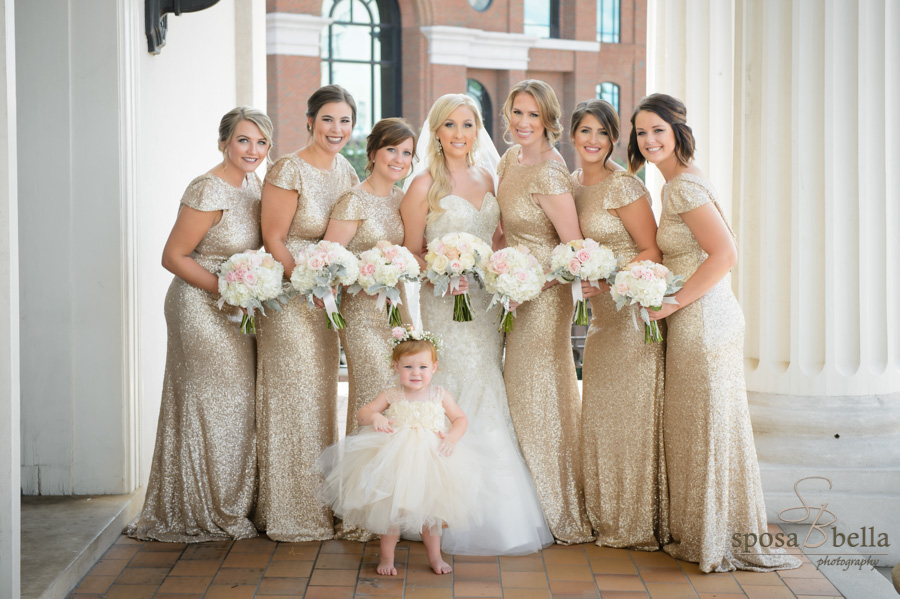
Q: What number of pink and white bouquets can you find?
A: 7